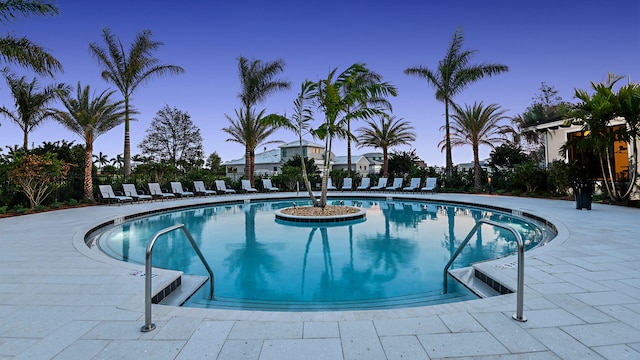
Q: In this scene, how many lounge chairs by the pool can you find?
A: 15